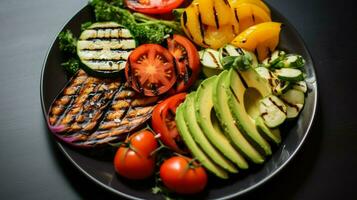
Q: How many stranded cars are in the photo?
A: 0